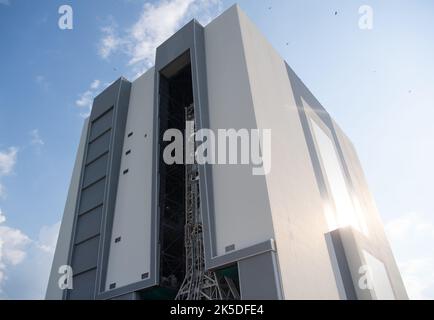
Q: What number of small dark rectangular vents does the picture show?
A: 7